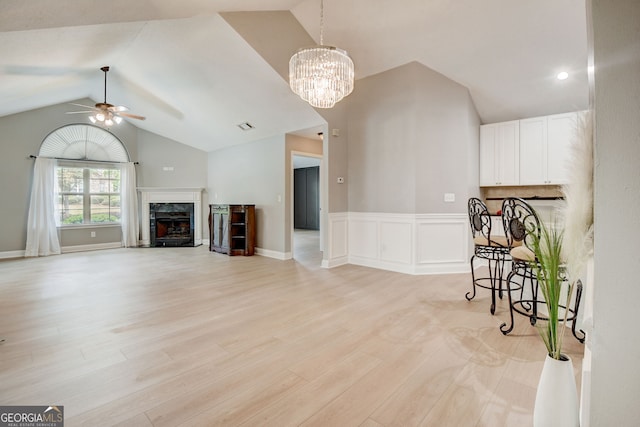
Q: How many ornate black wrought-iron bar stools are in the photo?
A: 2